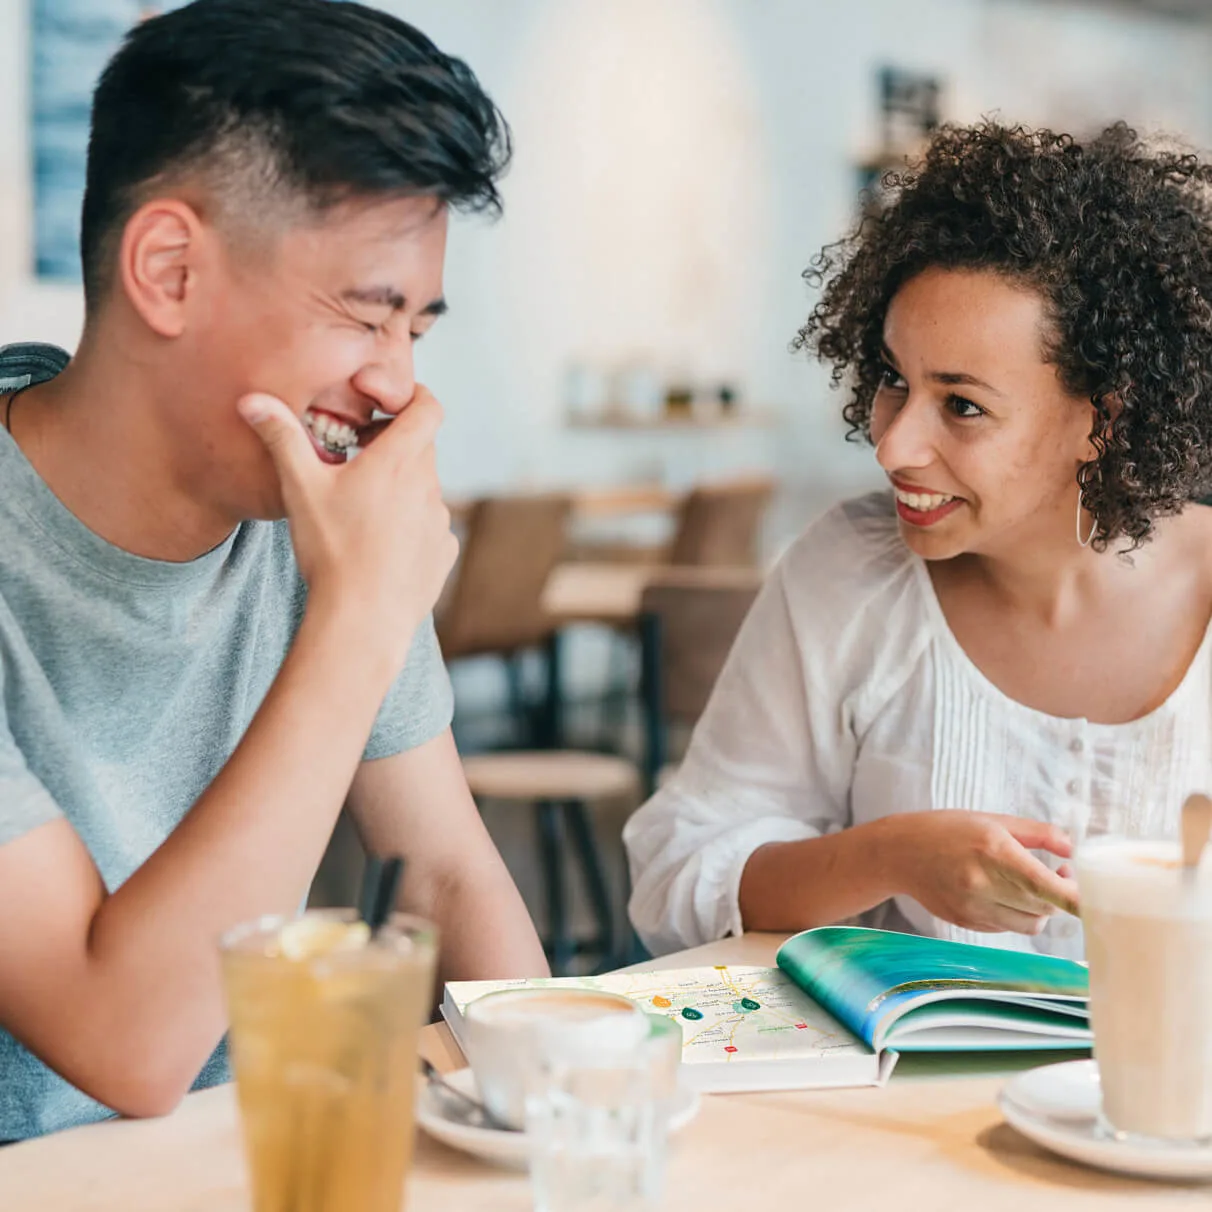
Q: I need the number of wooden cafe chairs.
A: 3